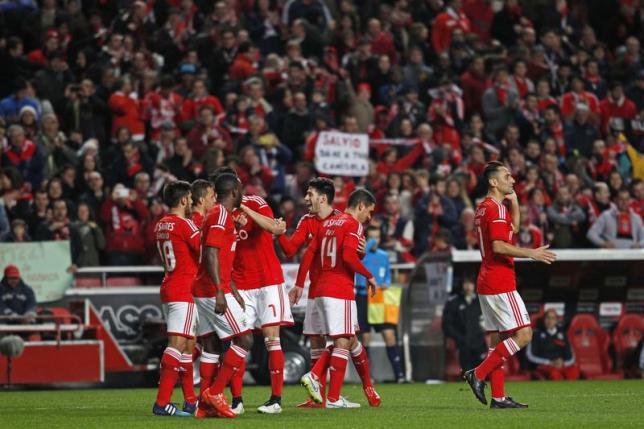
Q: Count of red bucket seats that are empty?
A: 2